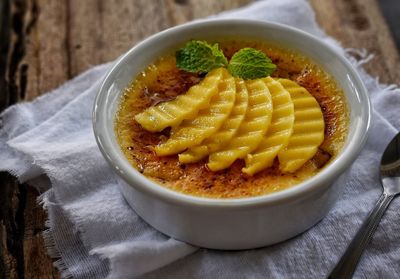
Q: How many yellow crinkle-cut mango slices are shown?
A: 6